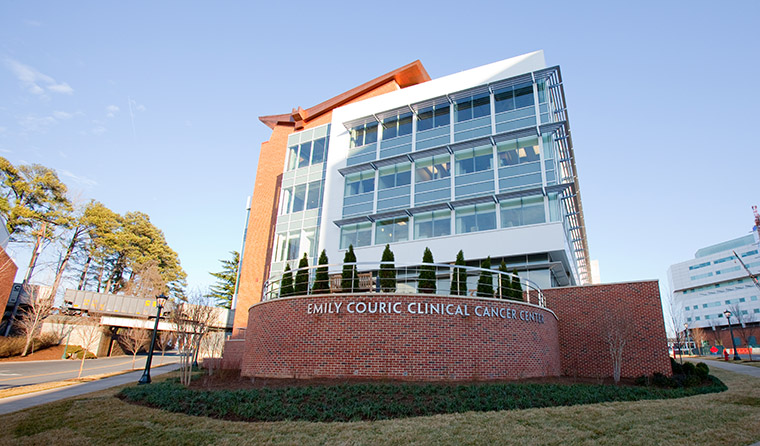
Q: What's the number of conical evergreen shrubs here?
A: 10